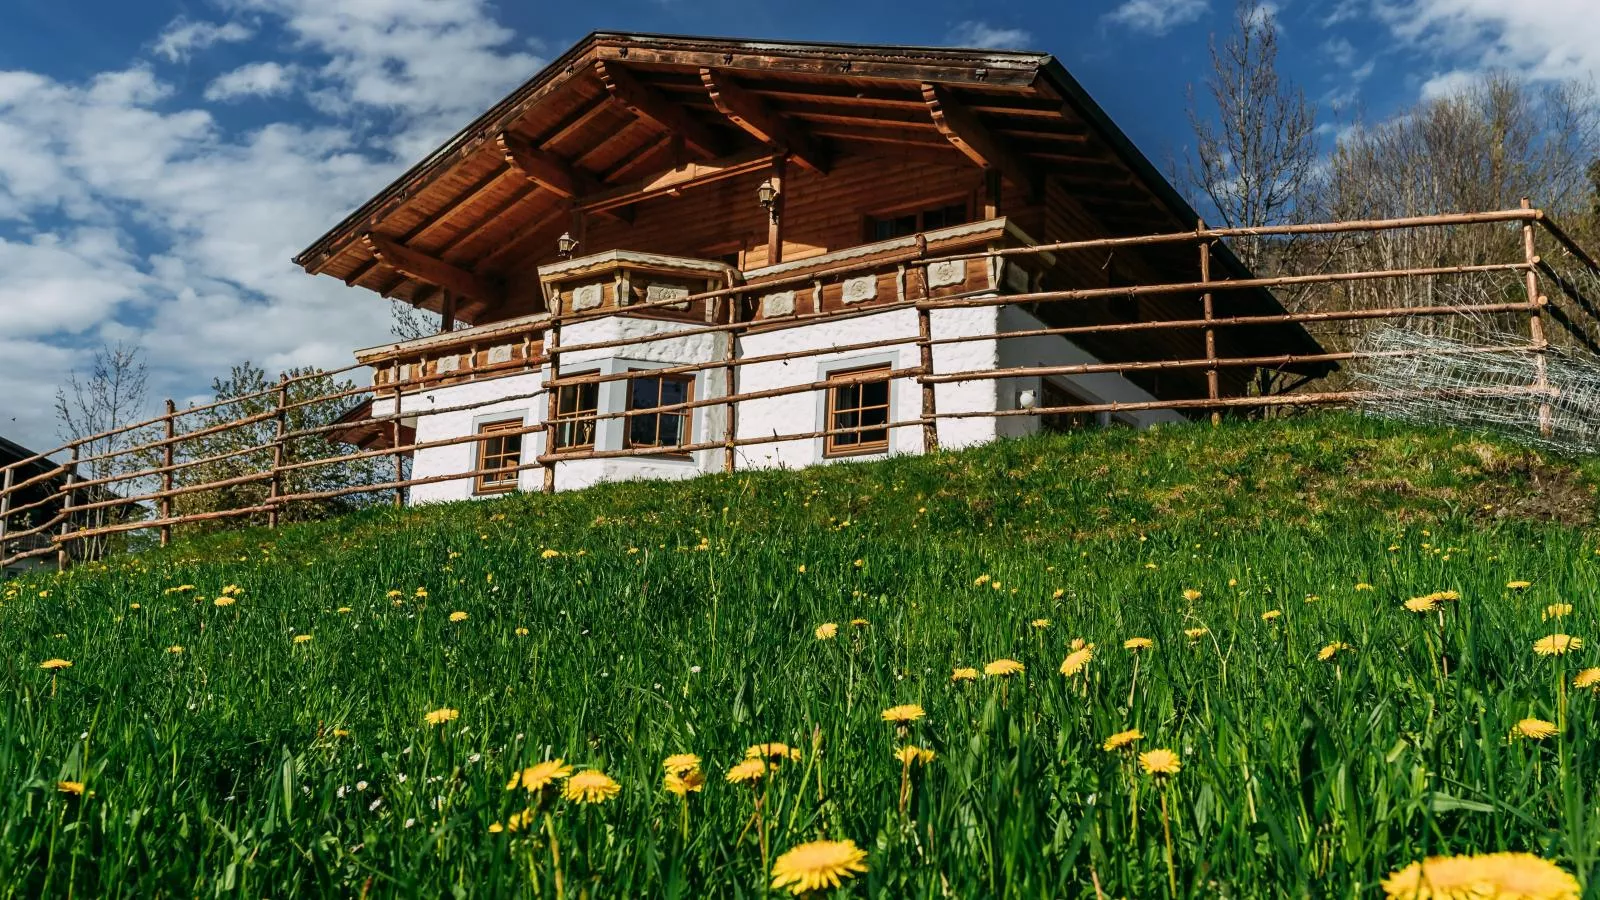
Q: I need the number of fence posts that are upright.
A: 10